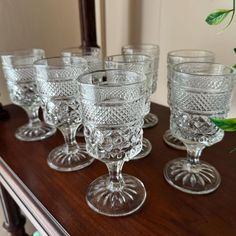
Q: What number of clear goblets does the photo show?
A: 8